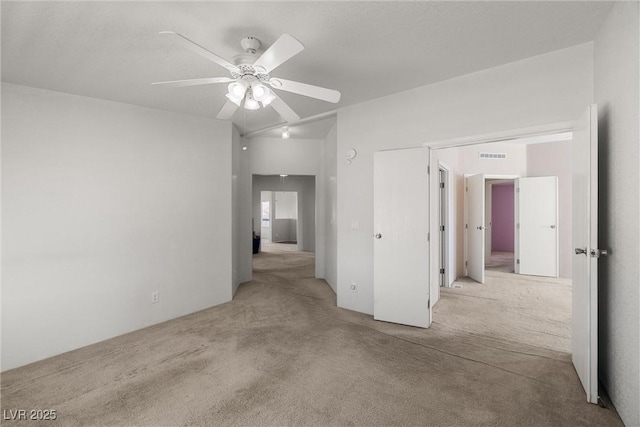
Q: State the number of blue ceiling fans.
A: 0